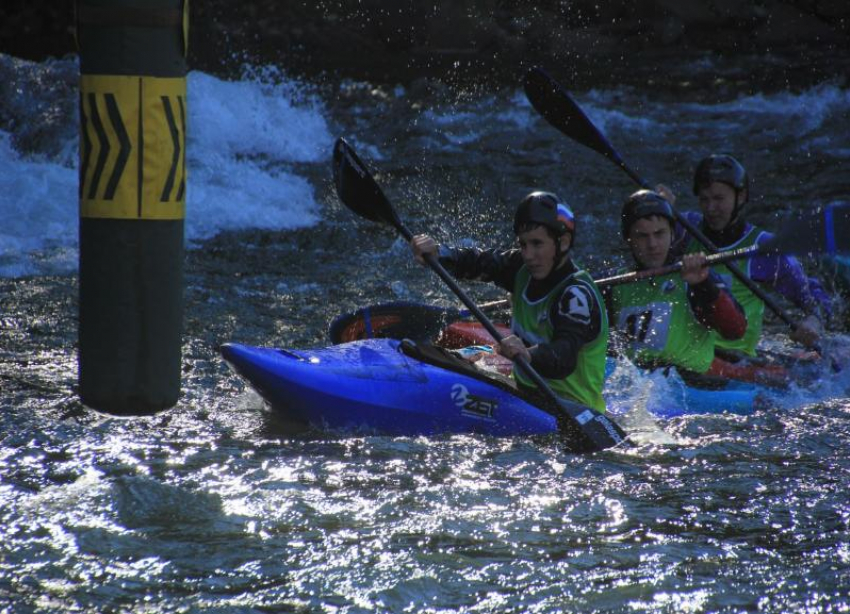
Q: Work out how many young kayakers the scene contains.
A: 3